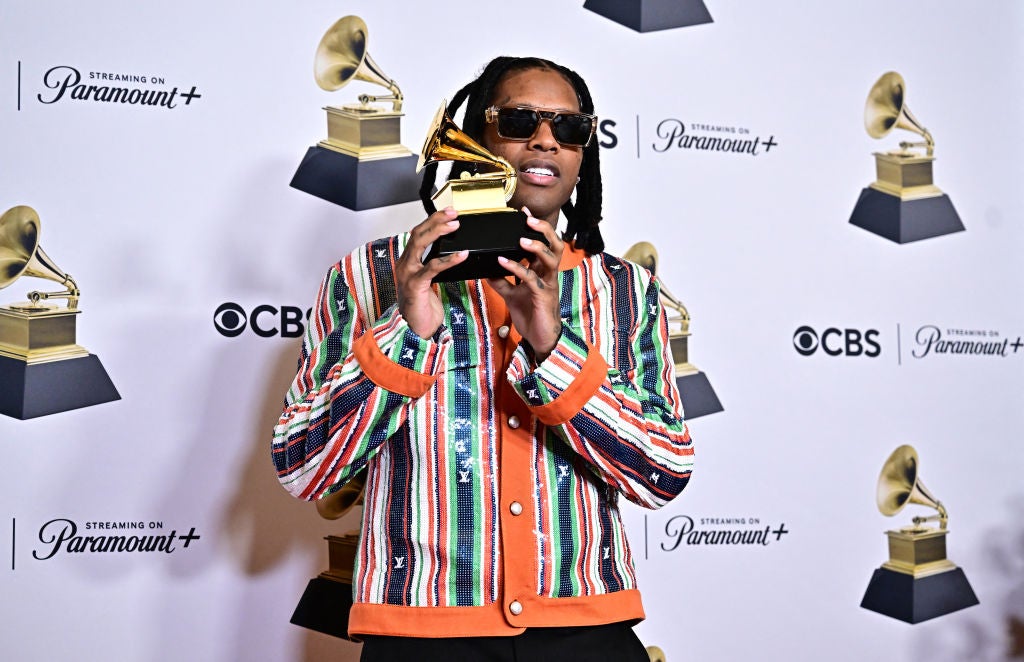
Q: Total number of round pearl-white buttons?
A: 4